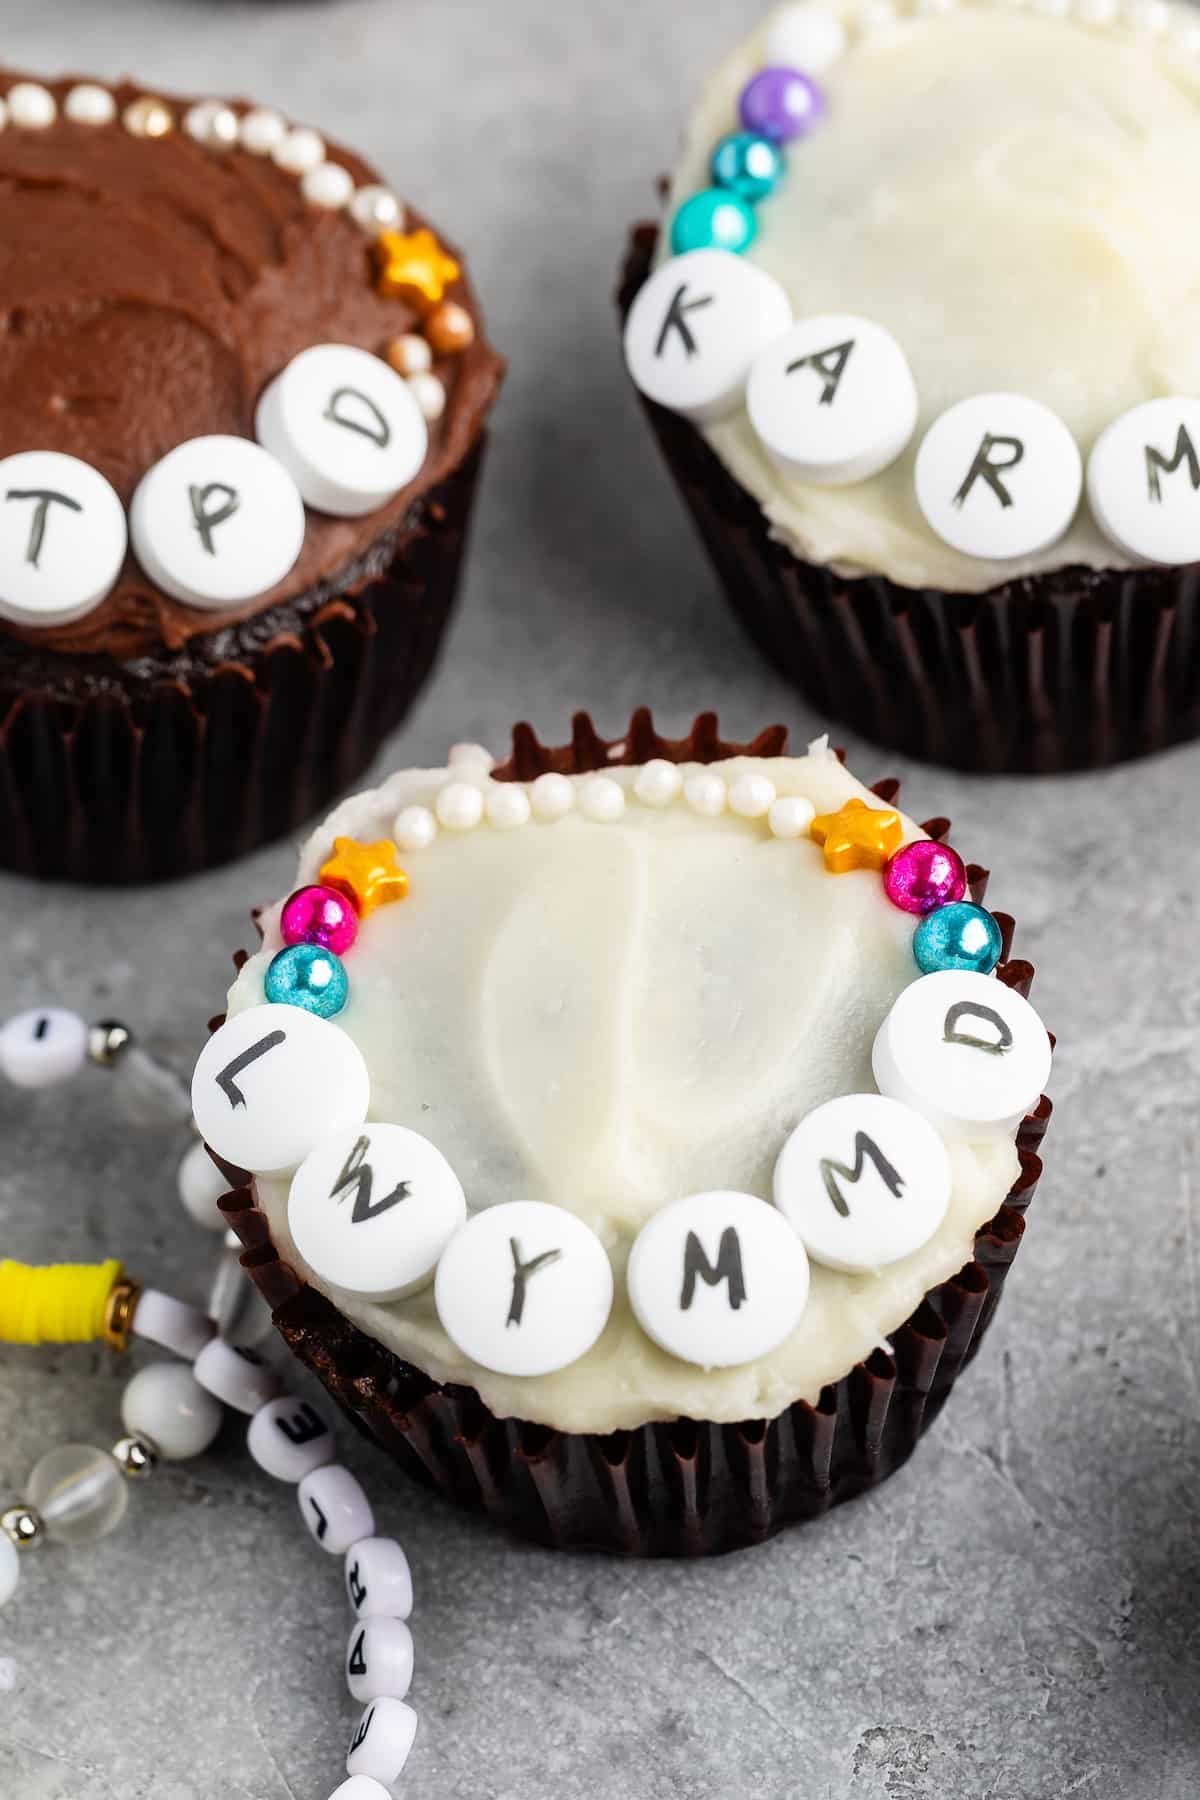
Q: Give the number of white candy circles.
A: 13